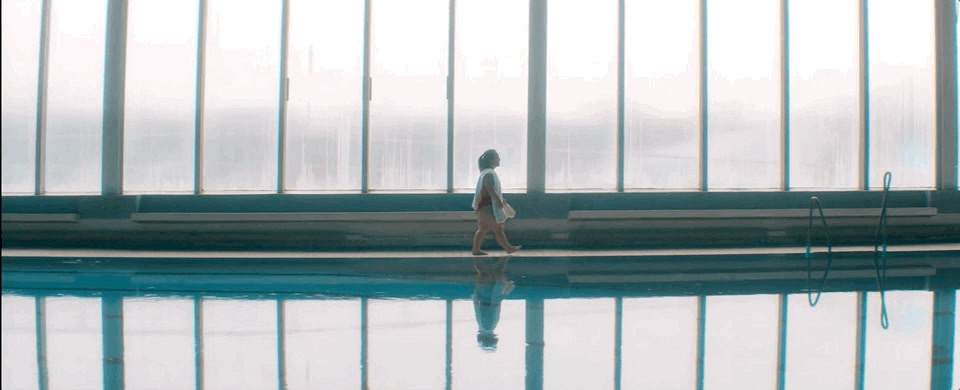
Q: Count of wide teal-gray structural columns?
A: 3